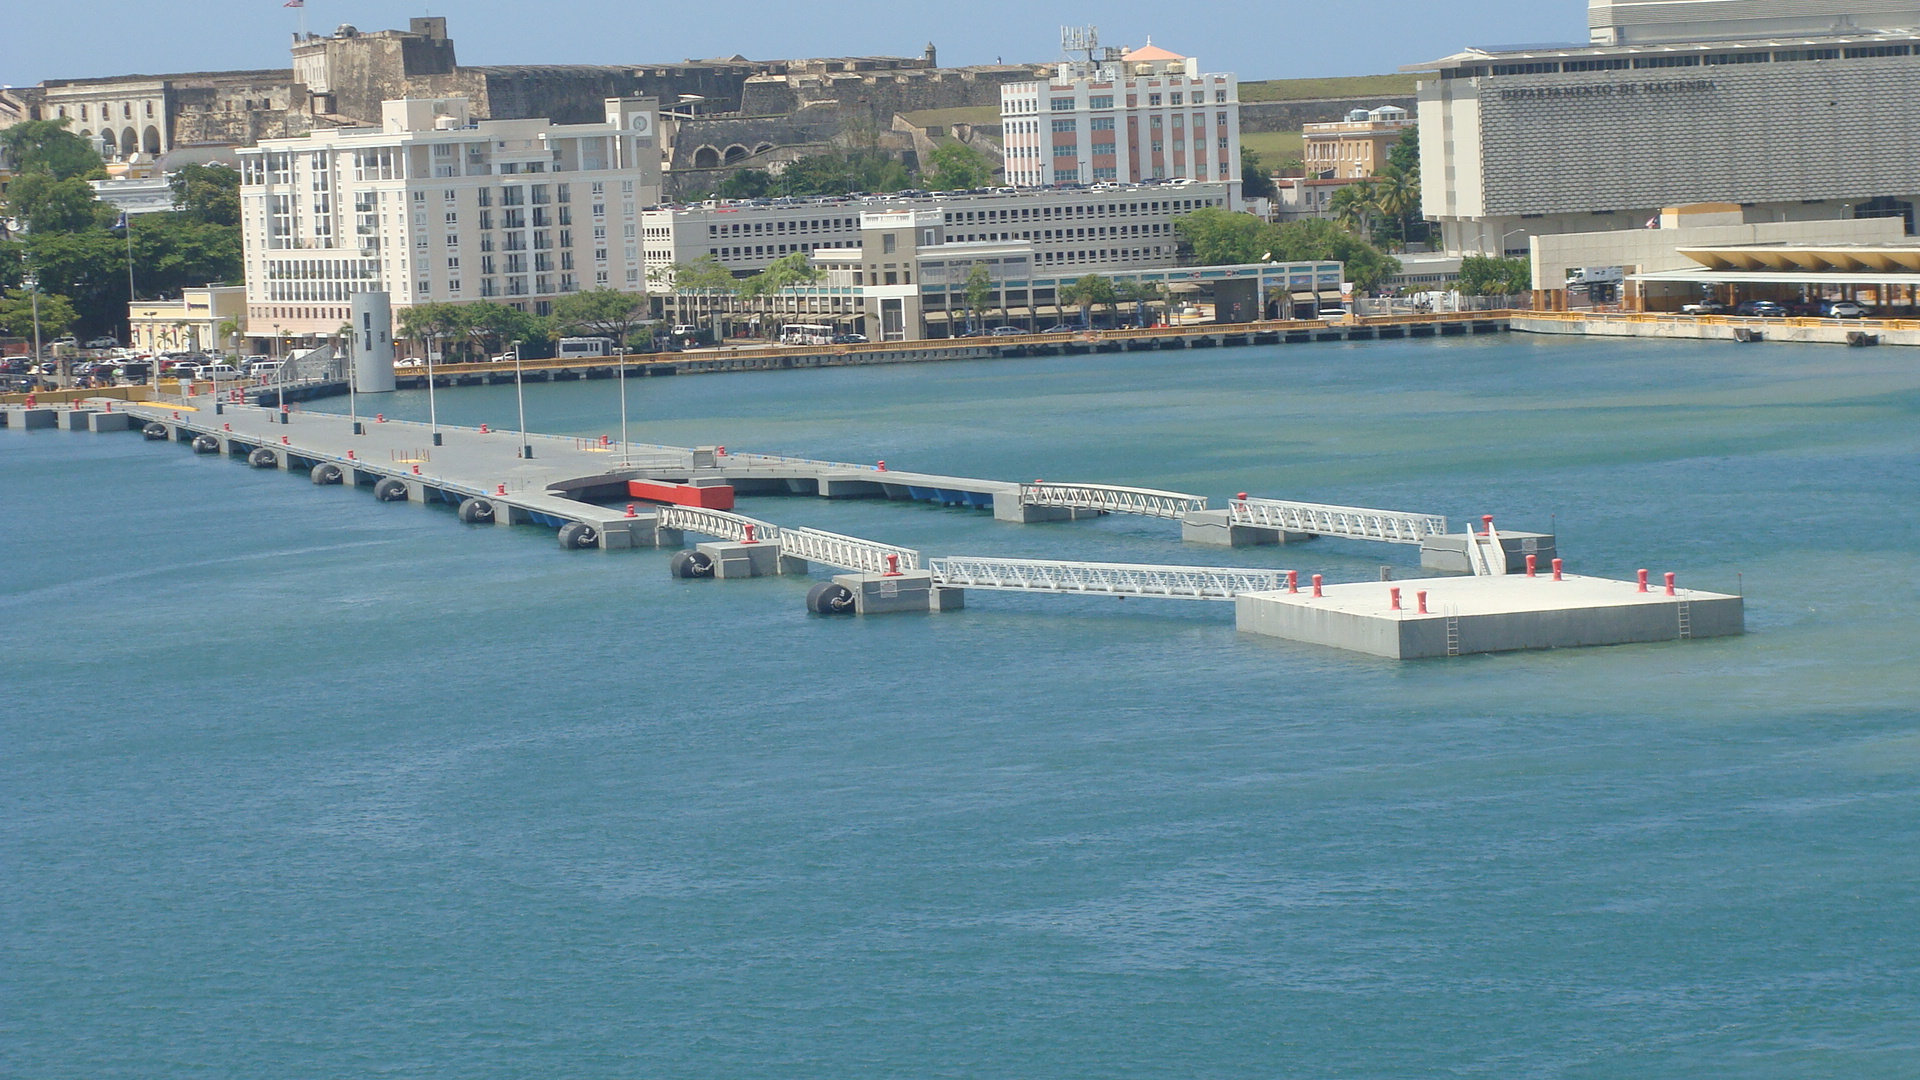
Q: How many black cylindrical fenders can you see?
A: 9